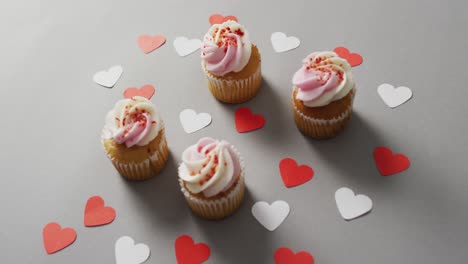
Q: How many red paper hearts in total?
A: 11